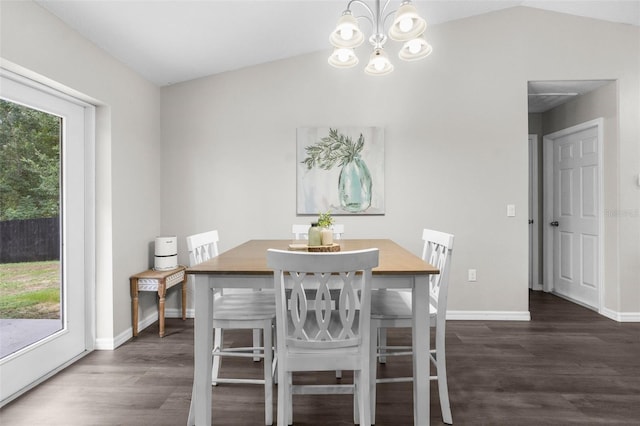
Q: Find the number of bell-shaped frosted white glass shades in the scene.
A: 5